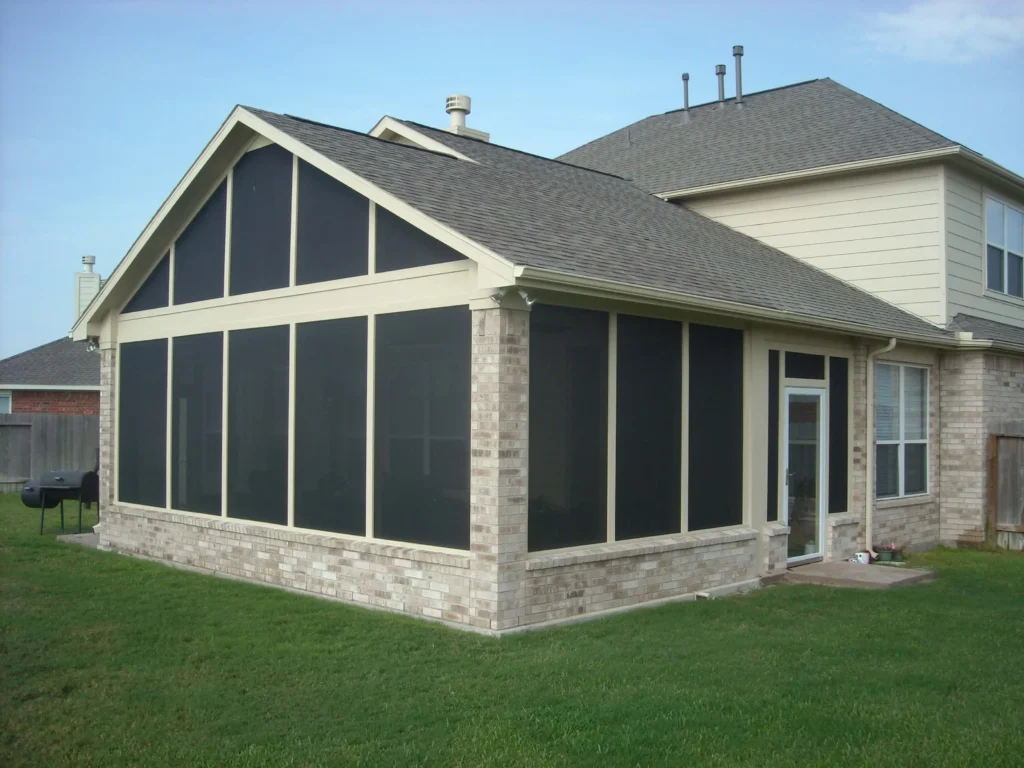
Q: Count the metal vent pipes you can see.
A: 3